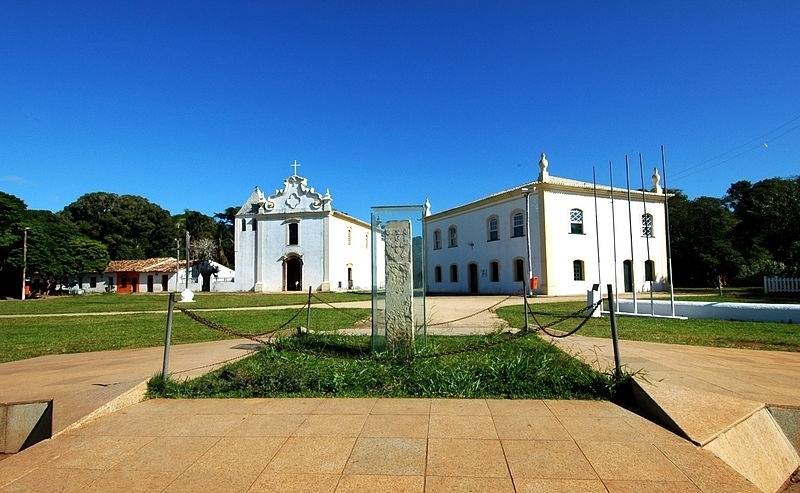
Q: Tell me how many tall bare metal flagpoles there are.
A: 5